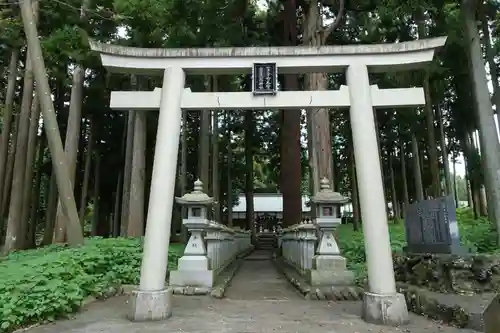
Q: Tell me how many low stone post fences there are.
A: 2